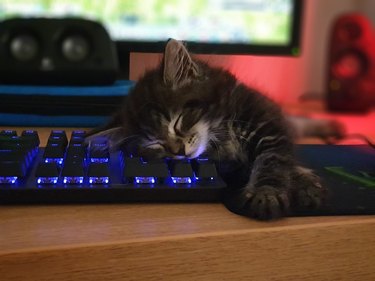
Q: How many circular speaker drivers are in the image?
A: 4